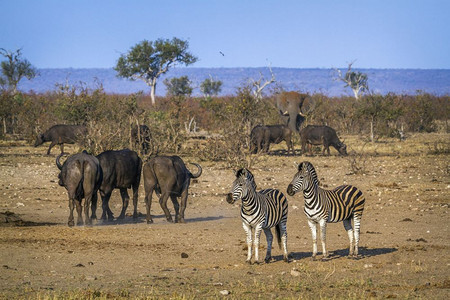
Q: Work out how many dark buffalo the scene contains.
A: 7